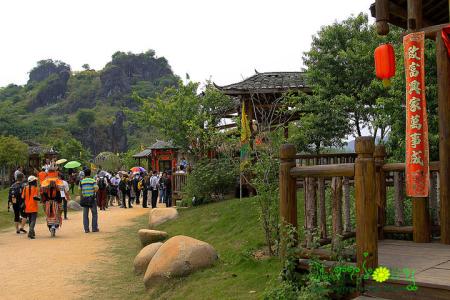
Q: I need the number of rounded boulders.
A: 4